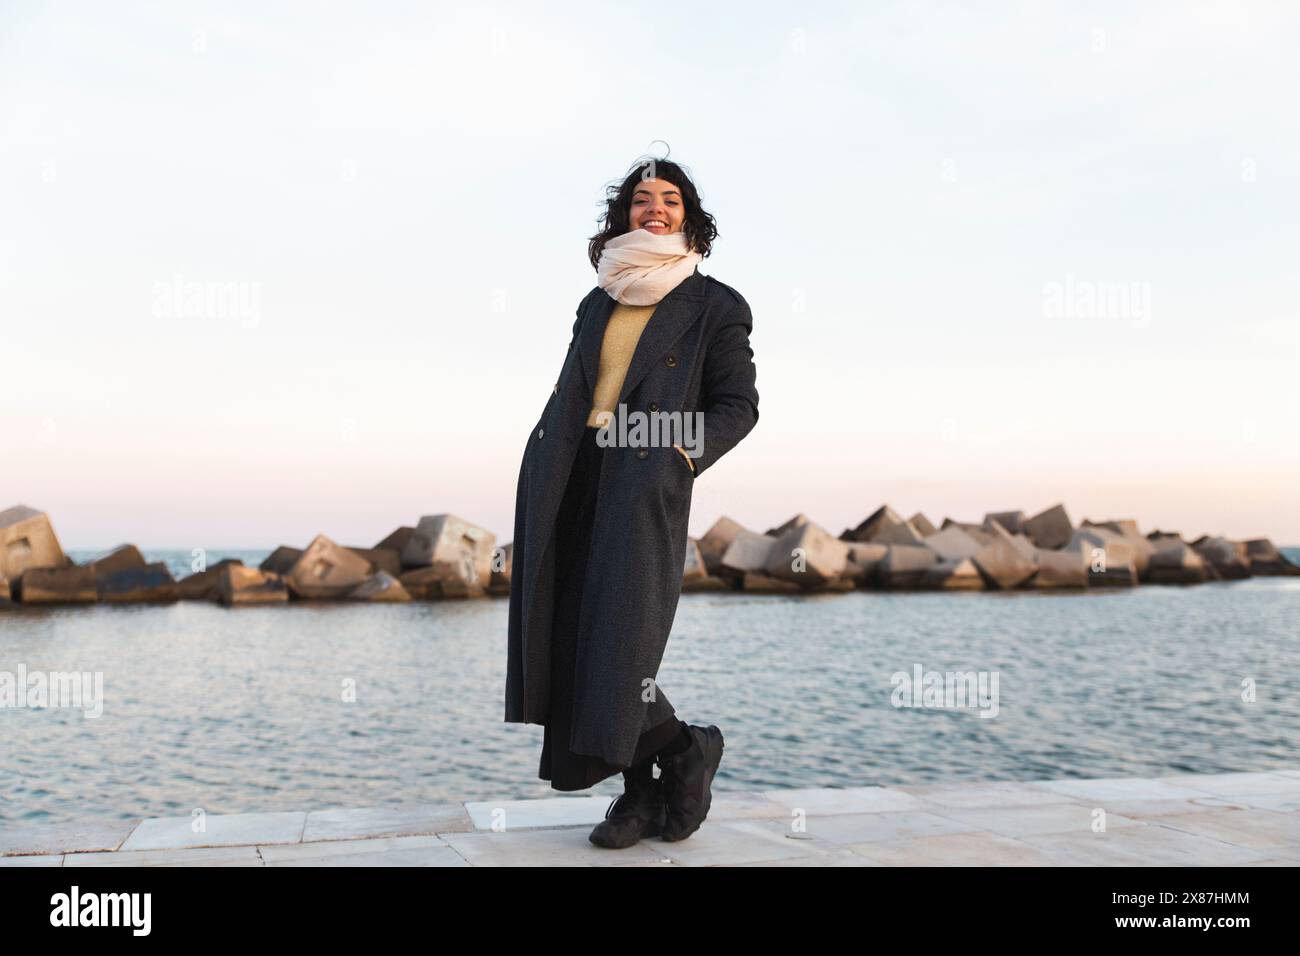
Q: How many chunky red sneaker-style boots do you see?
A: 0